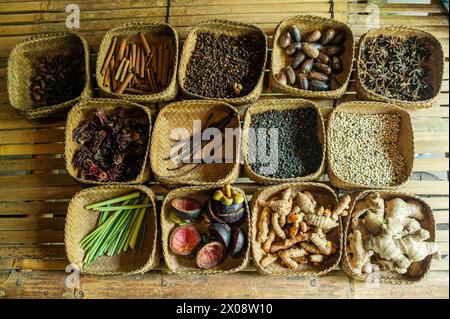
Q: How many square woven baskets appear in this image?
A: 13